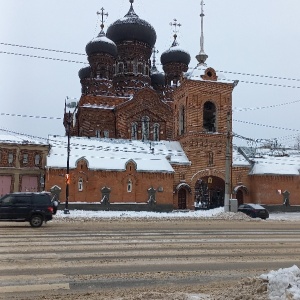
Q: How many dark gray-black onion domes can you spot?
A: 5